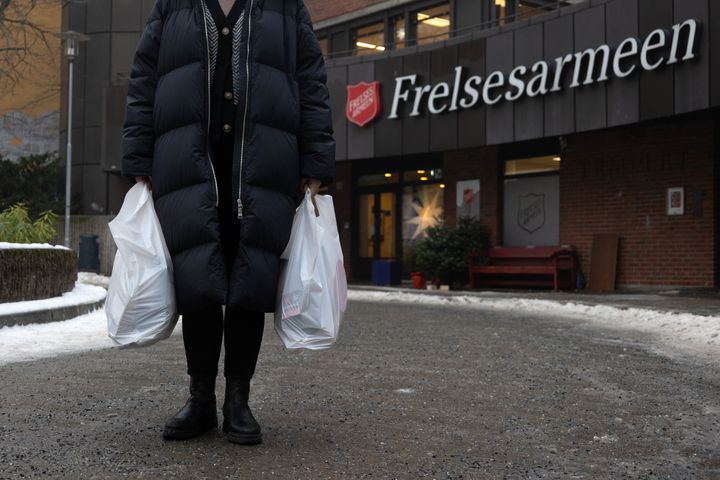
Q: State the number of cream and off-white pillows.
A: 0